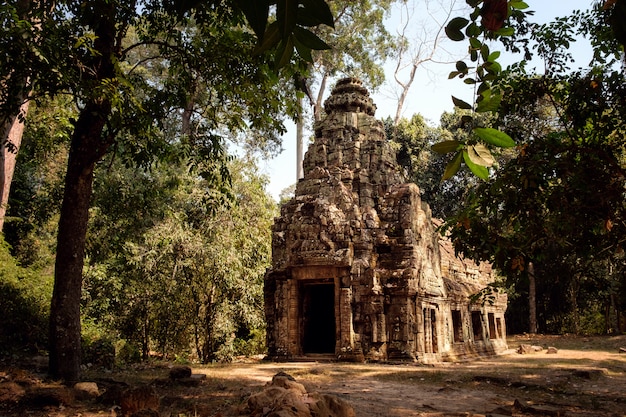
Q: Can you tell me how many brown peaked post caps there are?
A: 0